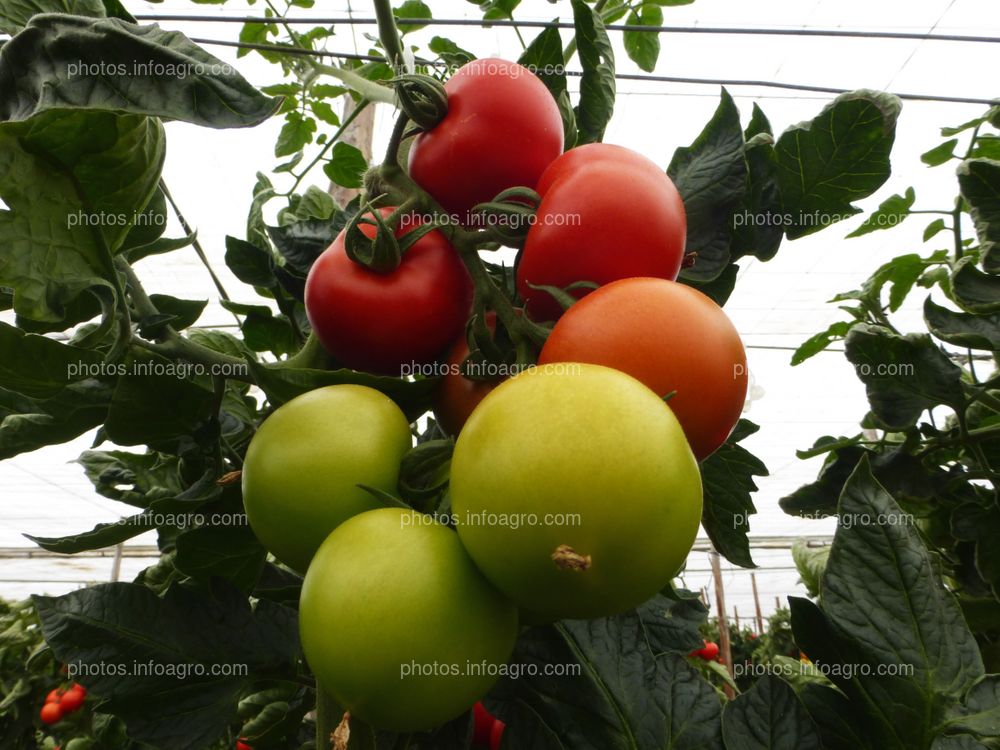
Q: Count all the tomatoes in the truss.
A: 8